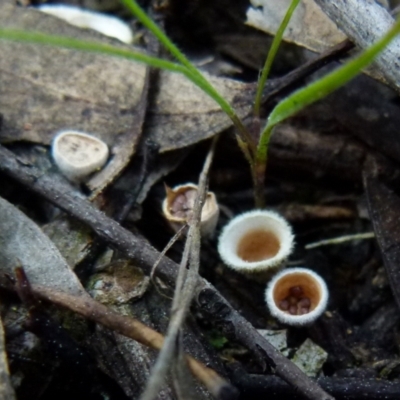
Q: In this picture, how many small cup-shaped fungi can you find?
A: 4